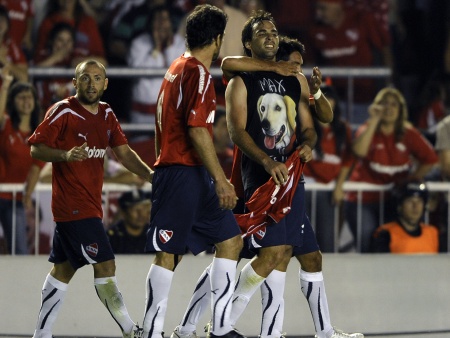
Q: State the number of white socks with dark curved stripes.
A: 8